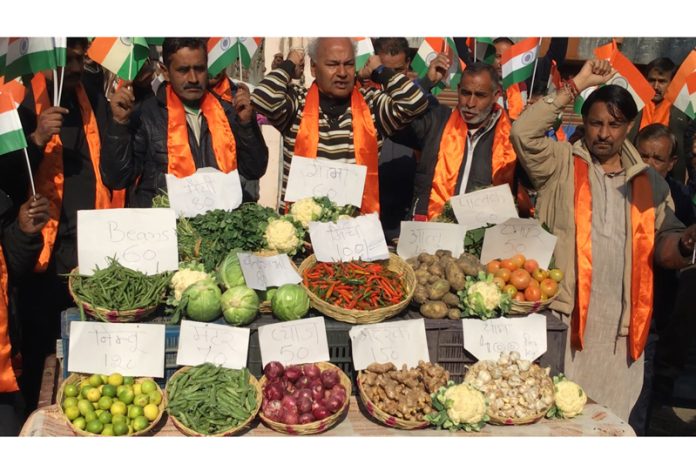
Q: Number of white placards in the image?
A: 13